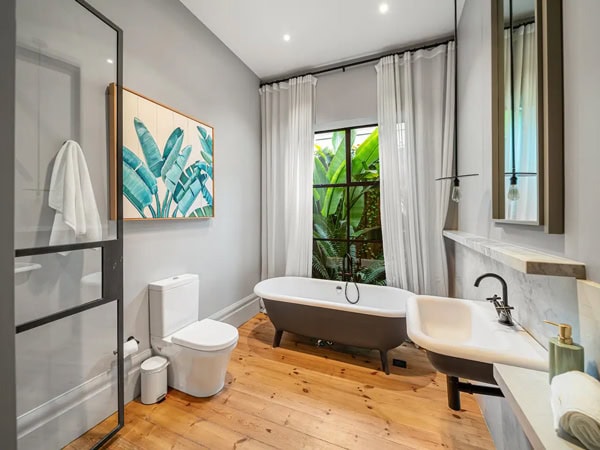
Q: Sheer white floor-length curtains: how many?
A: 2